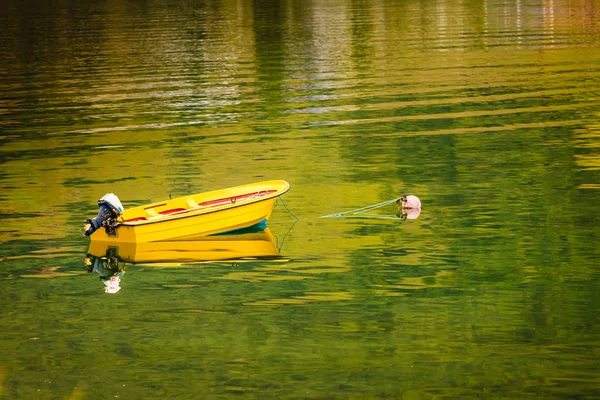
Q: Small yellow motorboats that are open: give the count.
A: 1